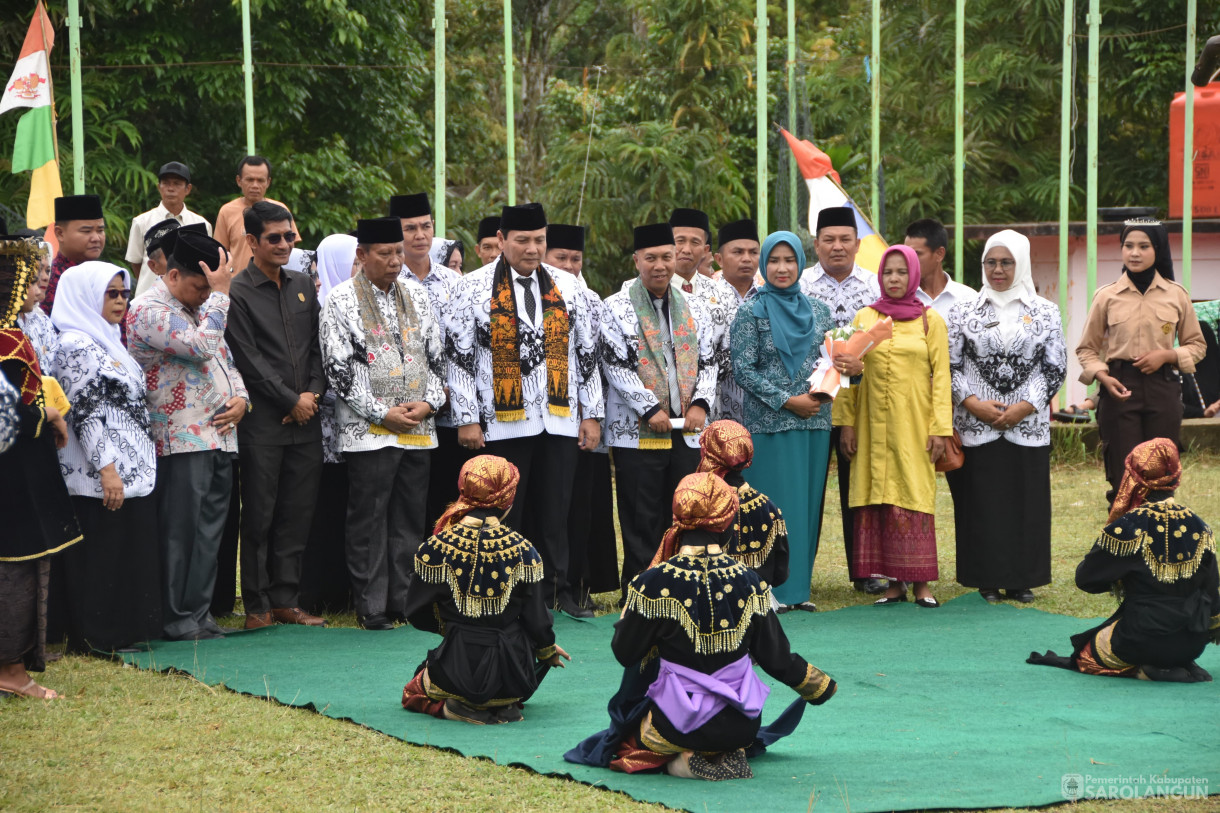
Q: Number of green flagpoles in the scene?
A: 11